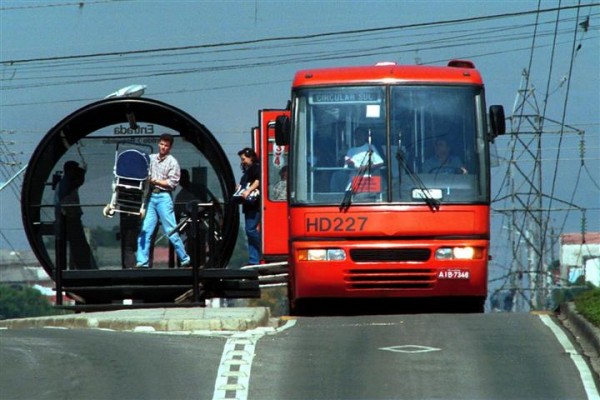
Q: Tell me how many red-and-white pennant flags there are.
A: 0